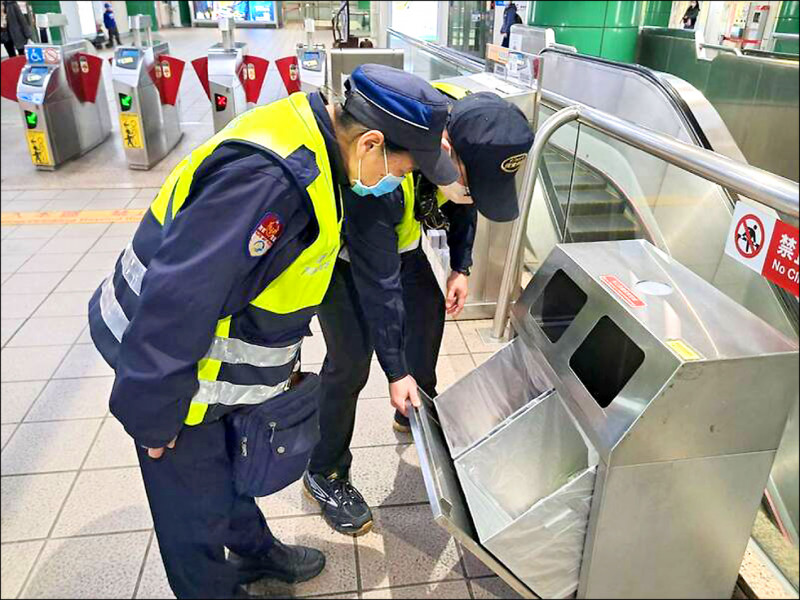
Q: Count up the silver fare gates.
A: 4